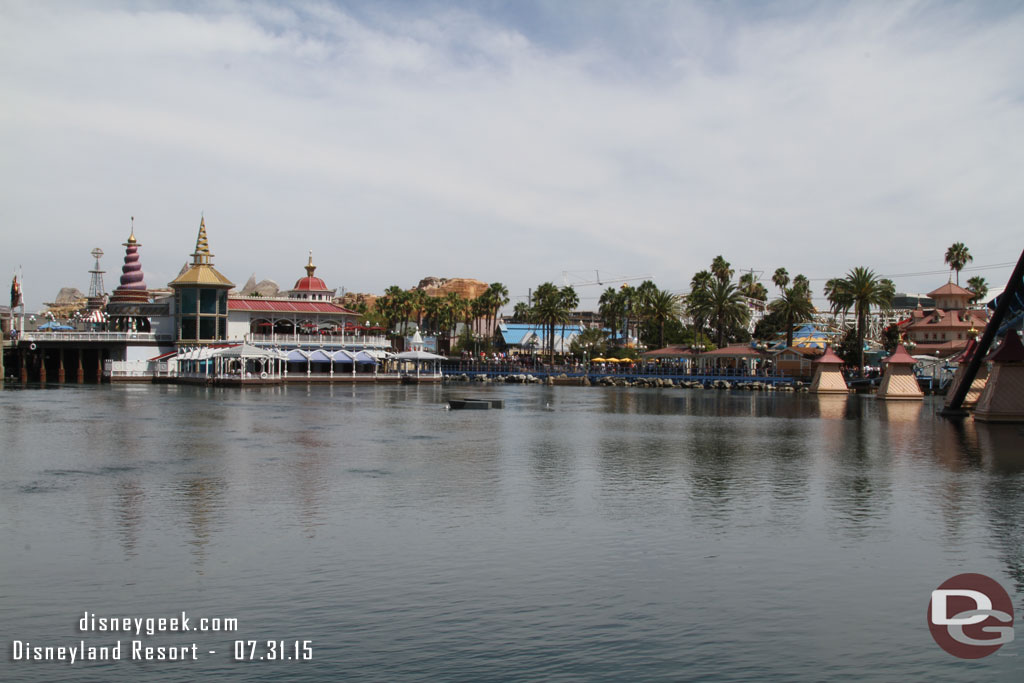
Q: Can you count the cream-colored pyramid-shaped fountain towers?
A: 4